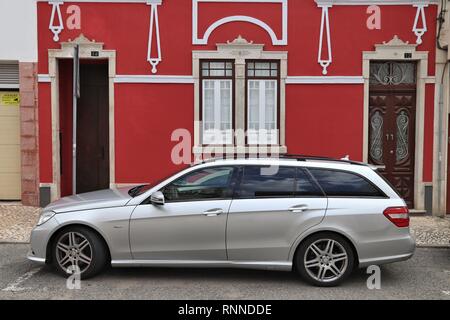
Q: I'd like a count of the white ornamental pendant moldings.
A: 4